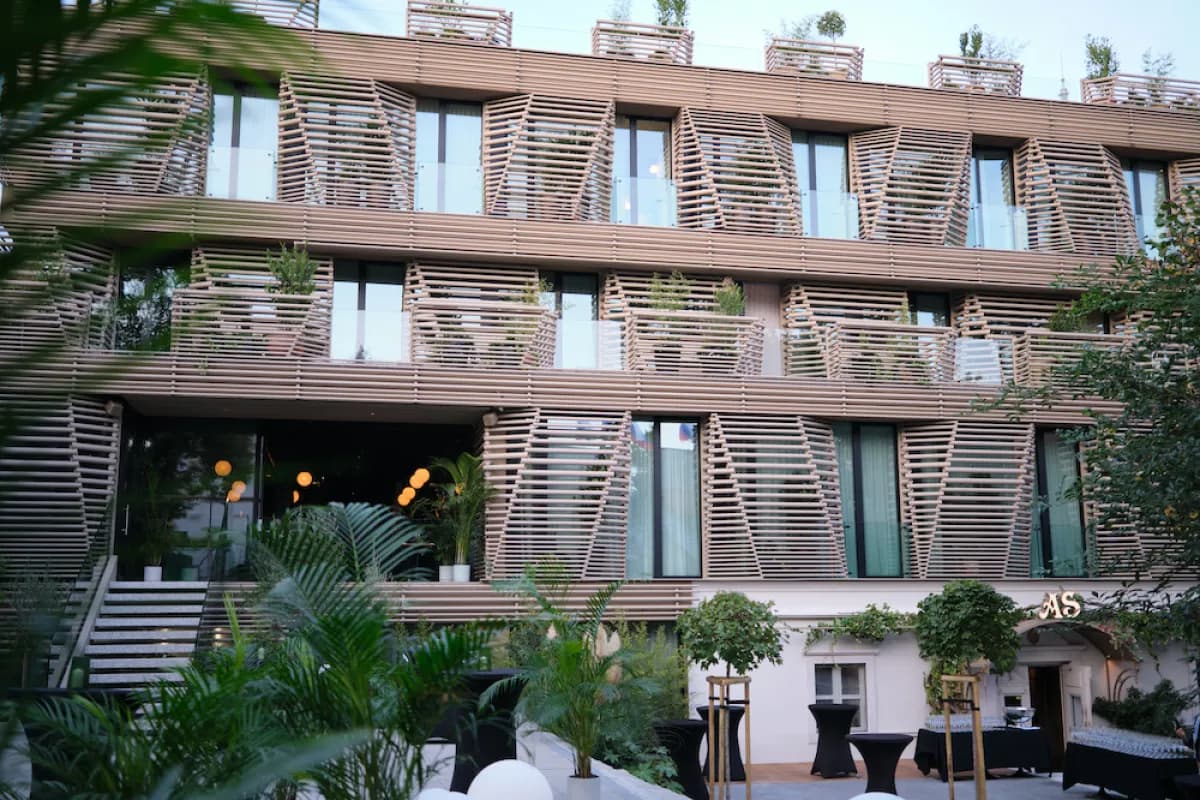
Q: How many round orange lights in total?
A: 9